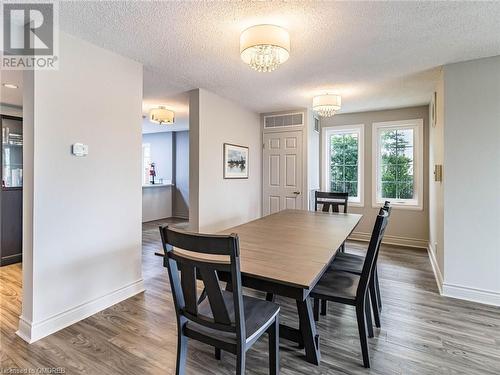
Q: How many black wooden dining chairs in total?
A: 4